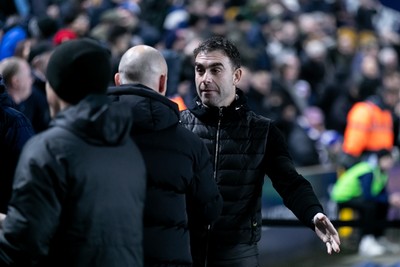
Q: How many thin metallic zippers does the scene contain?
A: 1